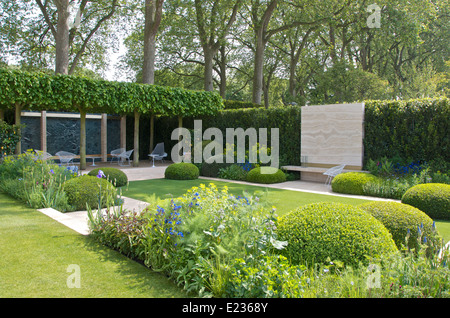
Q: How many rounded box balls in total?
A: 8